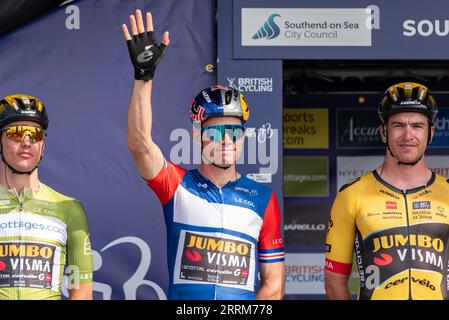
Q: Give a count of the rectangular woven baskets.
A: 0